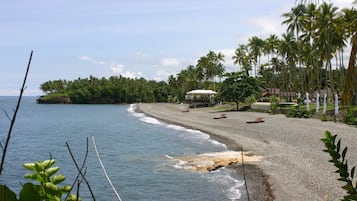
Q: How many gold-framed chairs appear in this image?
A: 0